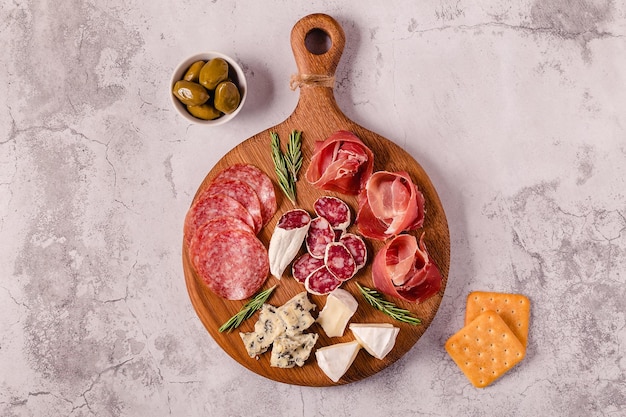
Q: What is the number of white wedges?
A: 3